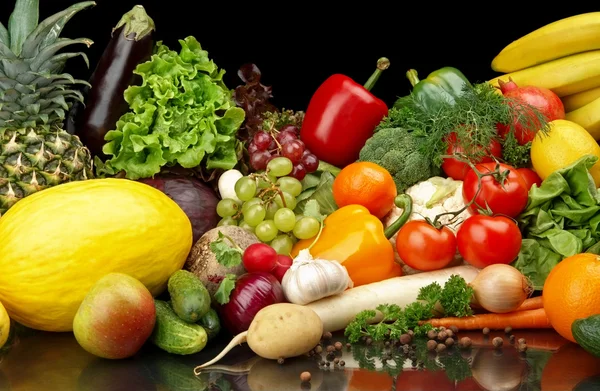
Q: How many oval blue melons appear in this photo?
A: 0